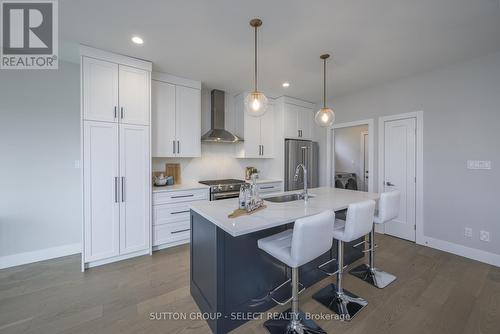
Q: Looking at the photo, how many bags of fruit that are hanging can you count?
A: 0